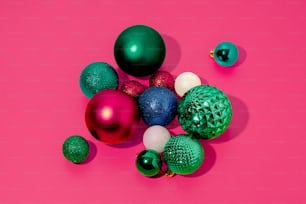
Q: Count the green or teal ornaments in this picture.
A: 7